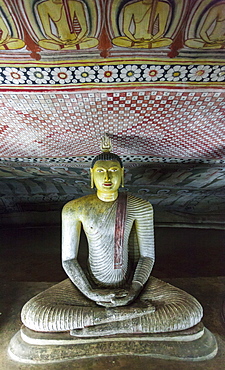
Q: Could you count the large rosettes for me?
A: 10